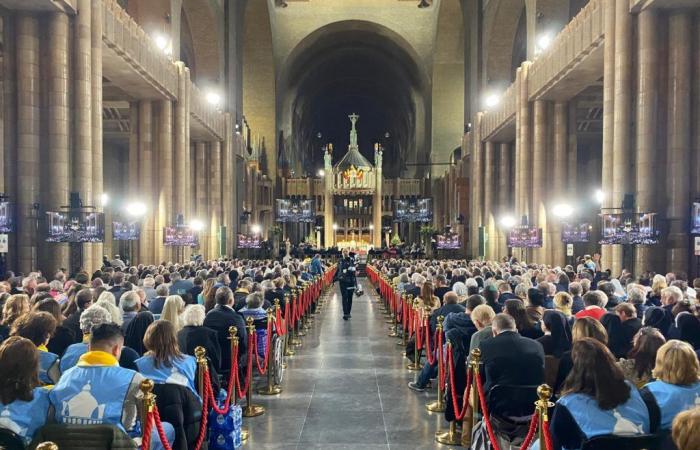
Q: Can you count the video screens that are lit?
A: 12